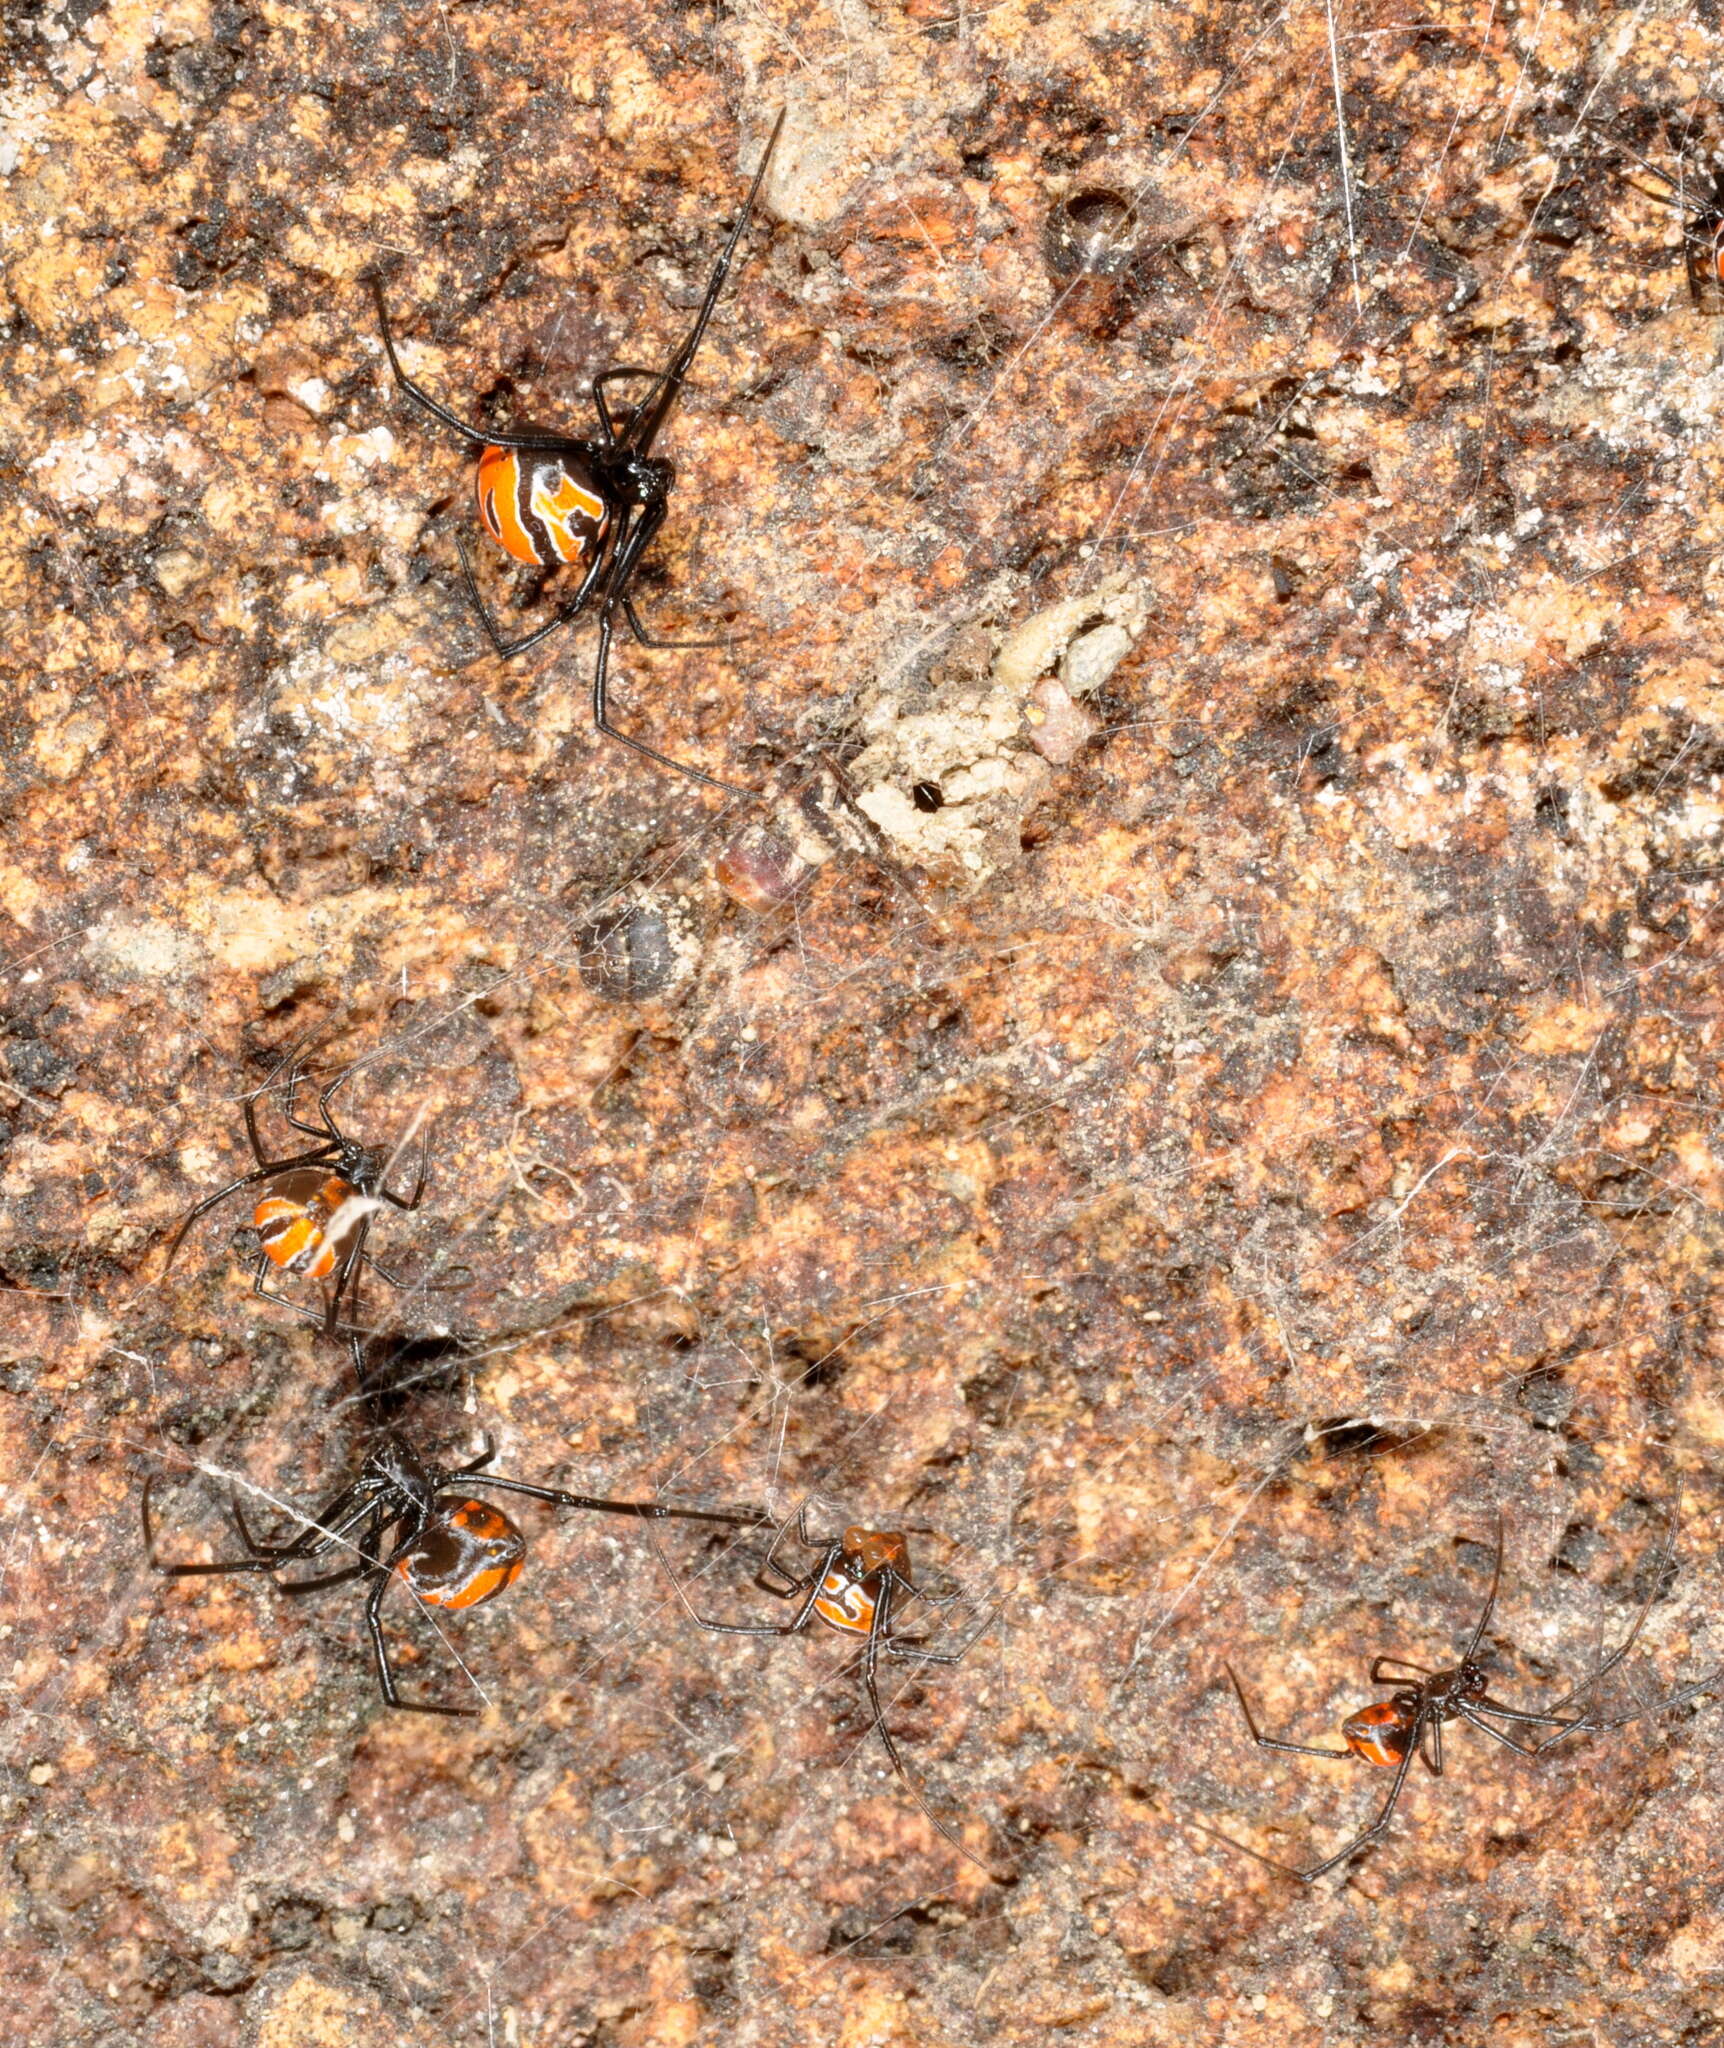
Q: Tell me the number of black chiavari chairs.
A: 0